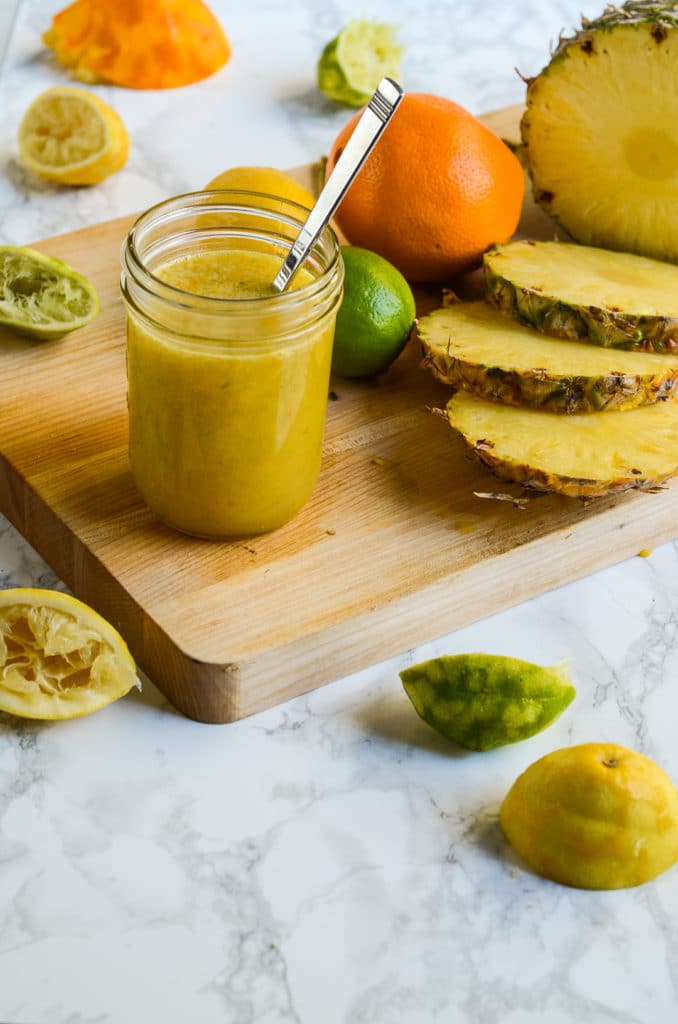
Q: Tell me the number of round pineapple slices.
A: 3